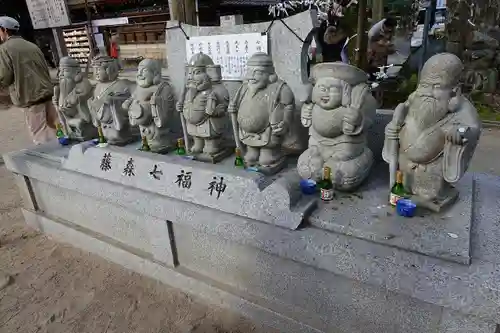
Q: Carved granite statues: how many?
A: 7